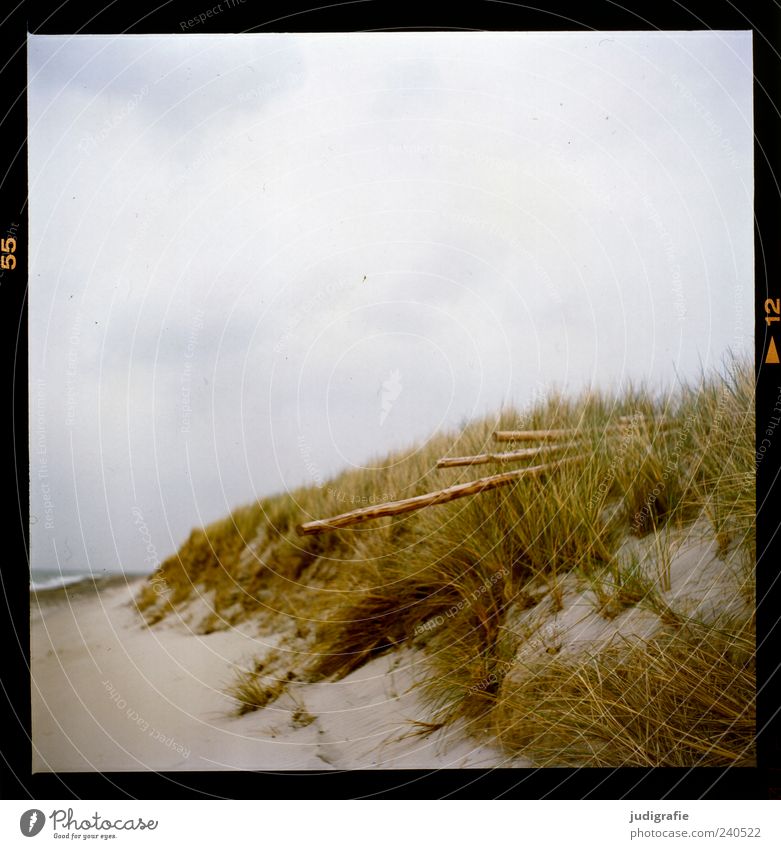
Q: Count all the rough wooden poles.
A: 3